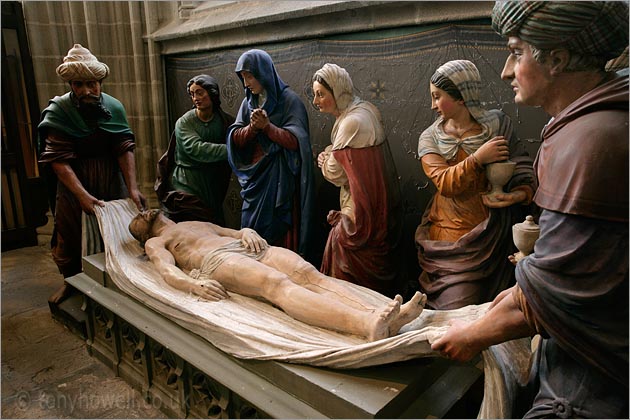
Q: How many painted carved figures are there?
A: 7